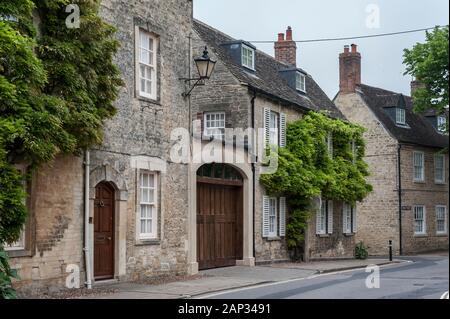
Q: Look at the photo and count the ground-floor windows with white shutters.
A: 3